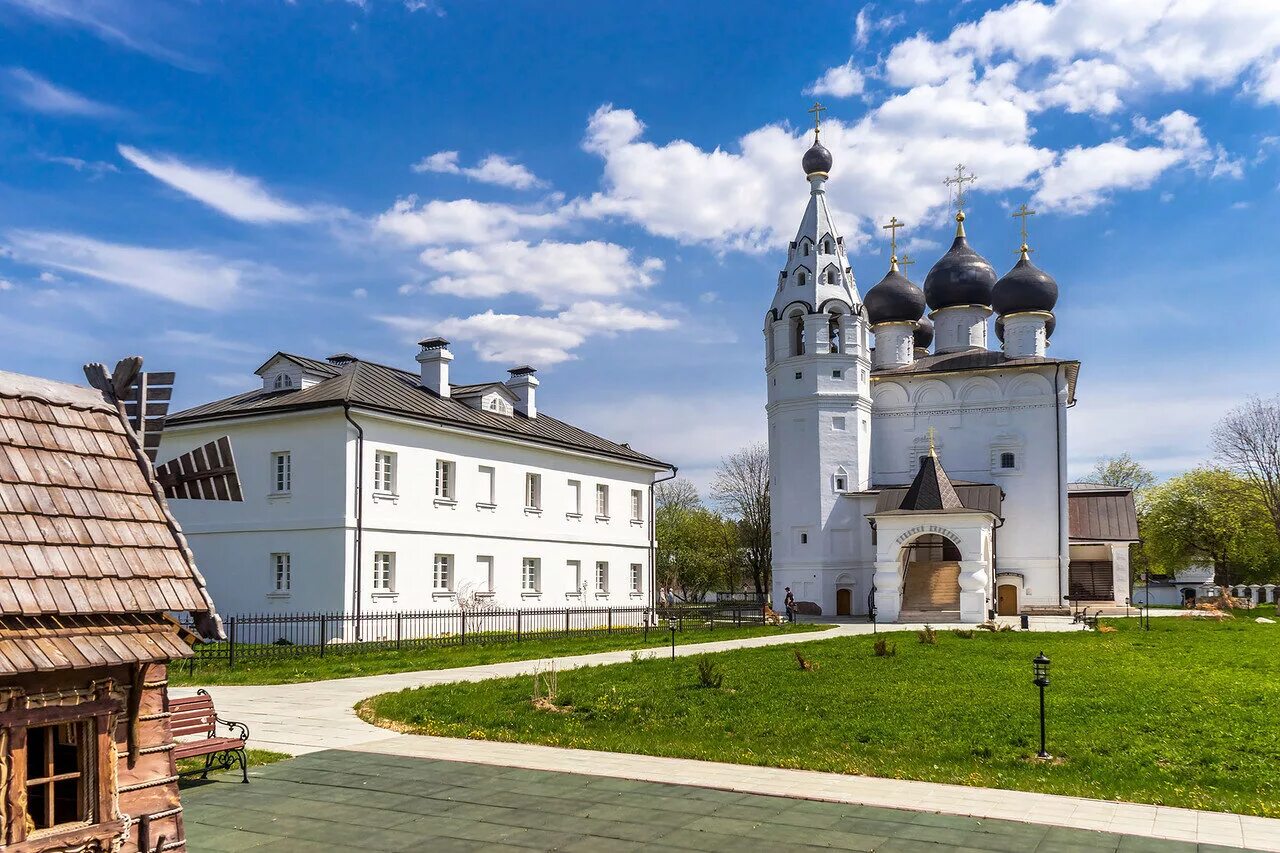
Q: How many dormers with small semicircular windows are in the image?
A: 2